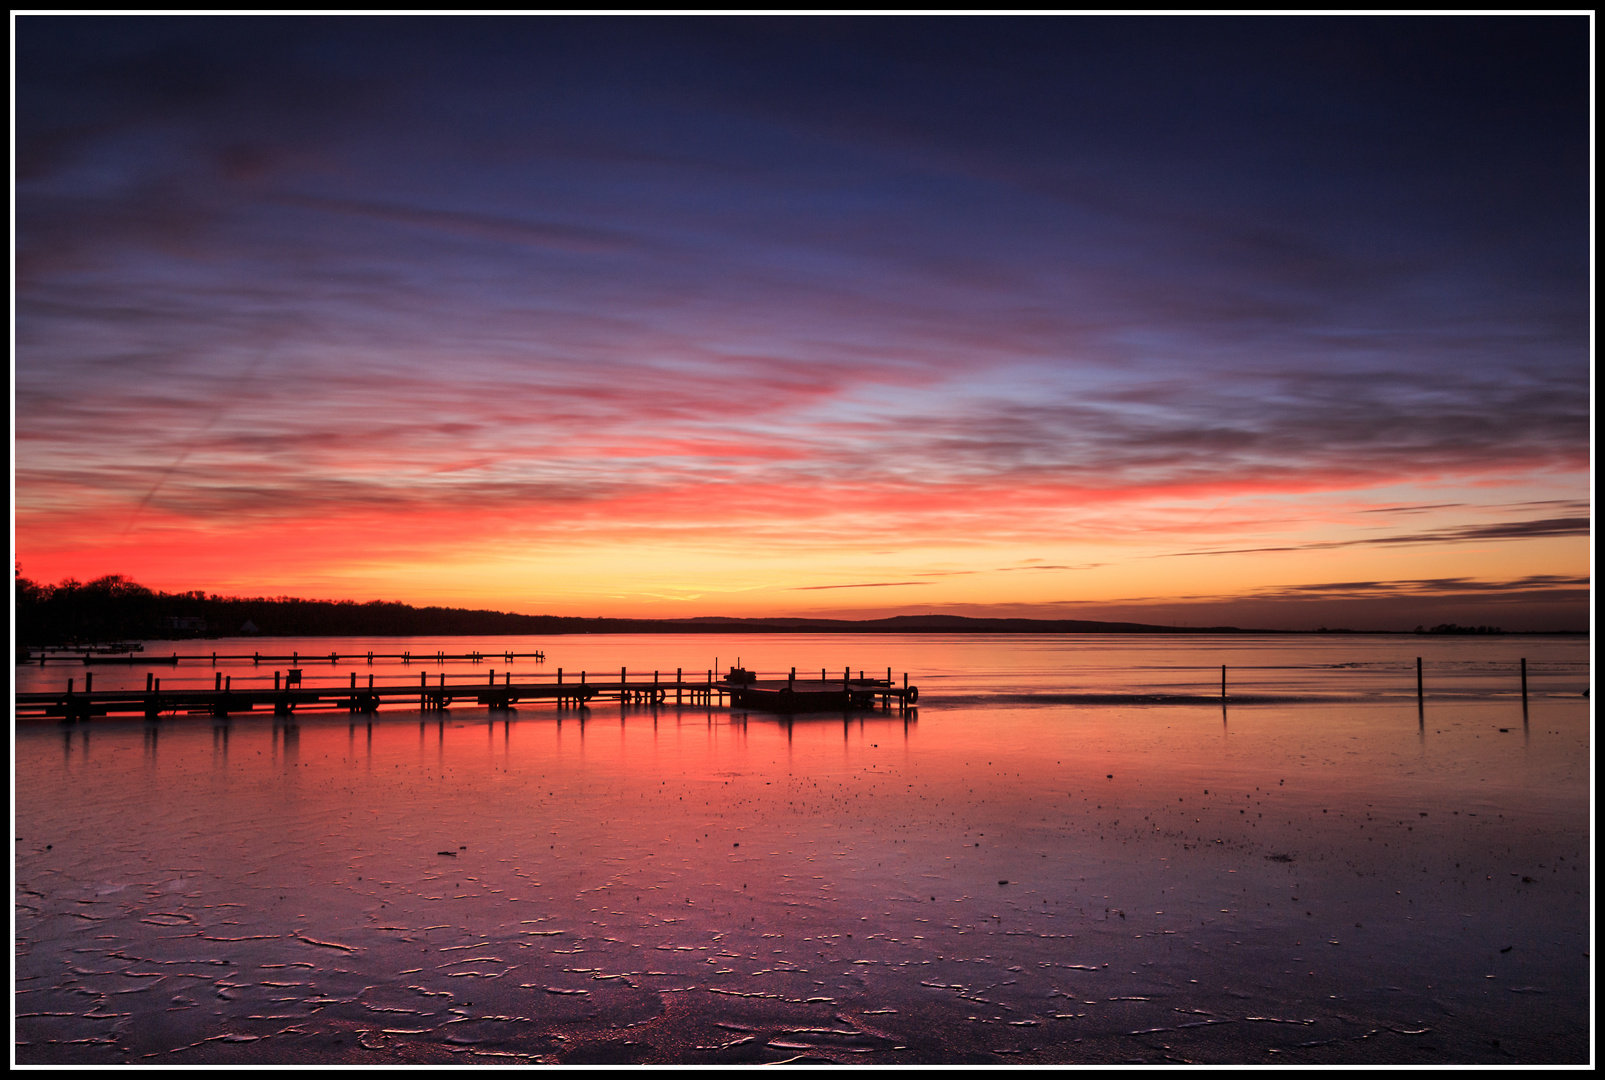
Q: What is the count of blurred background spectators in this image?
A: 0